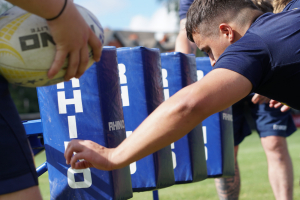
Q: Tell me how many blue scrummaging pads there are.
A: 4